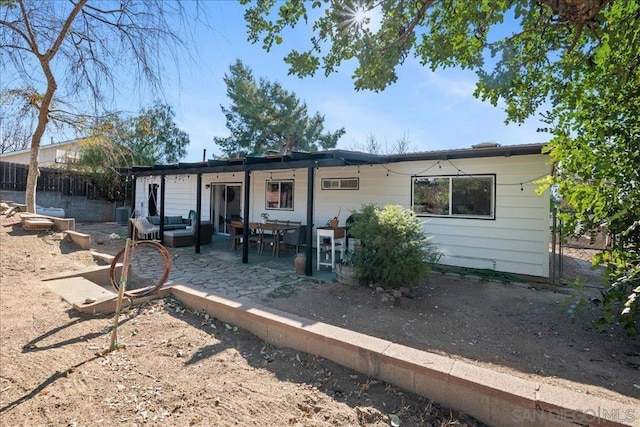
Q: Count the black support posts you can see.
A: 5